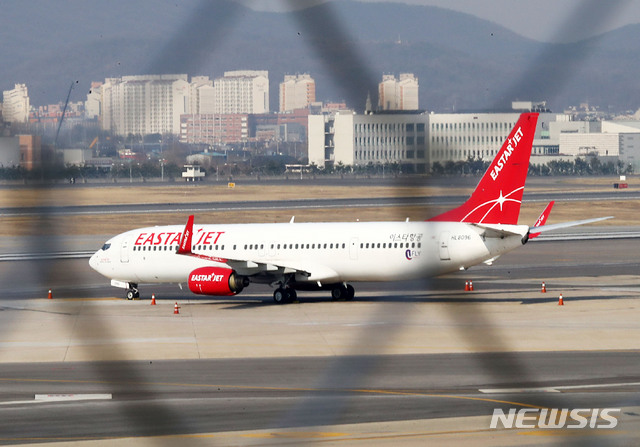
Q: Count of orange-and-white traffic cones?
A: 7